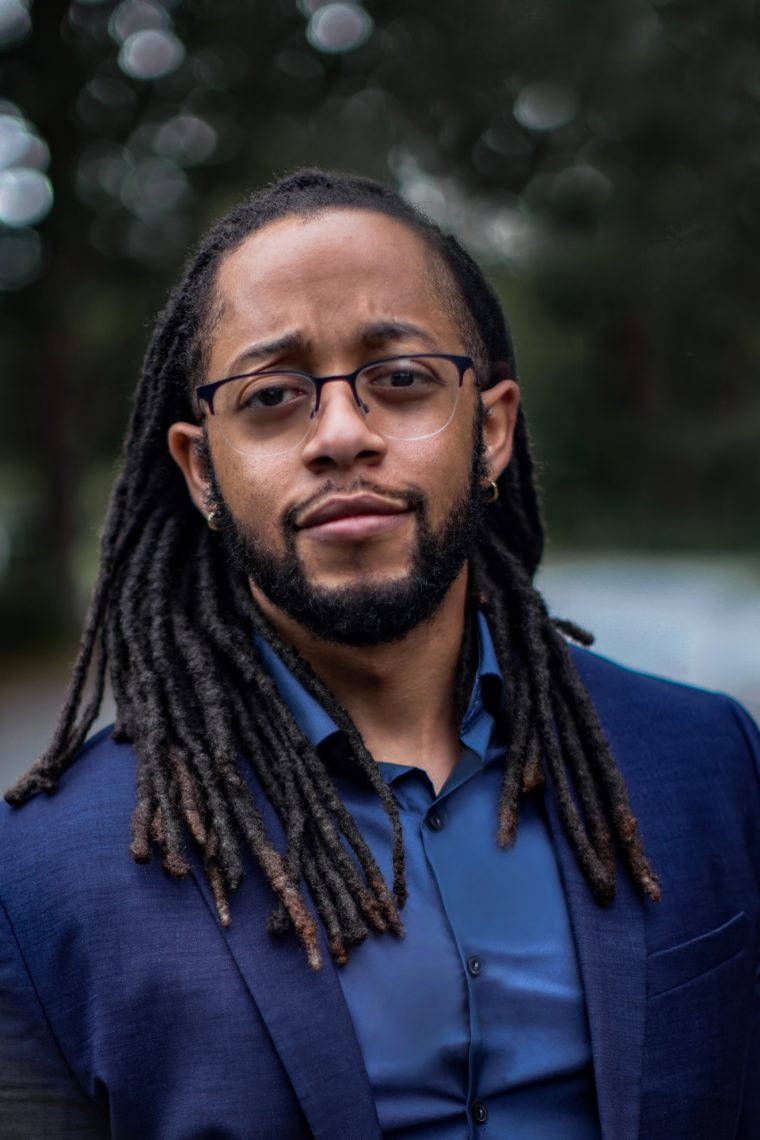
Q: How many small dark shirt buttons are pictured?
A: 3